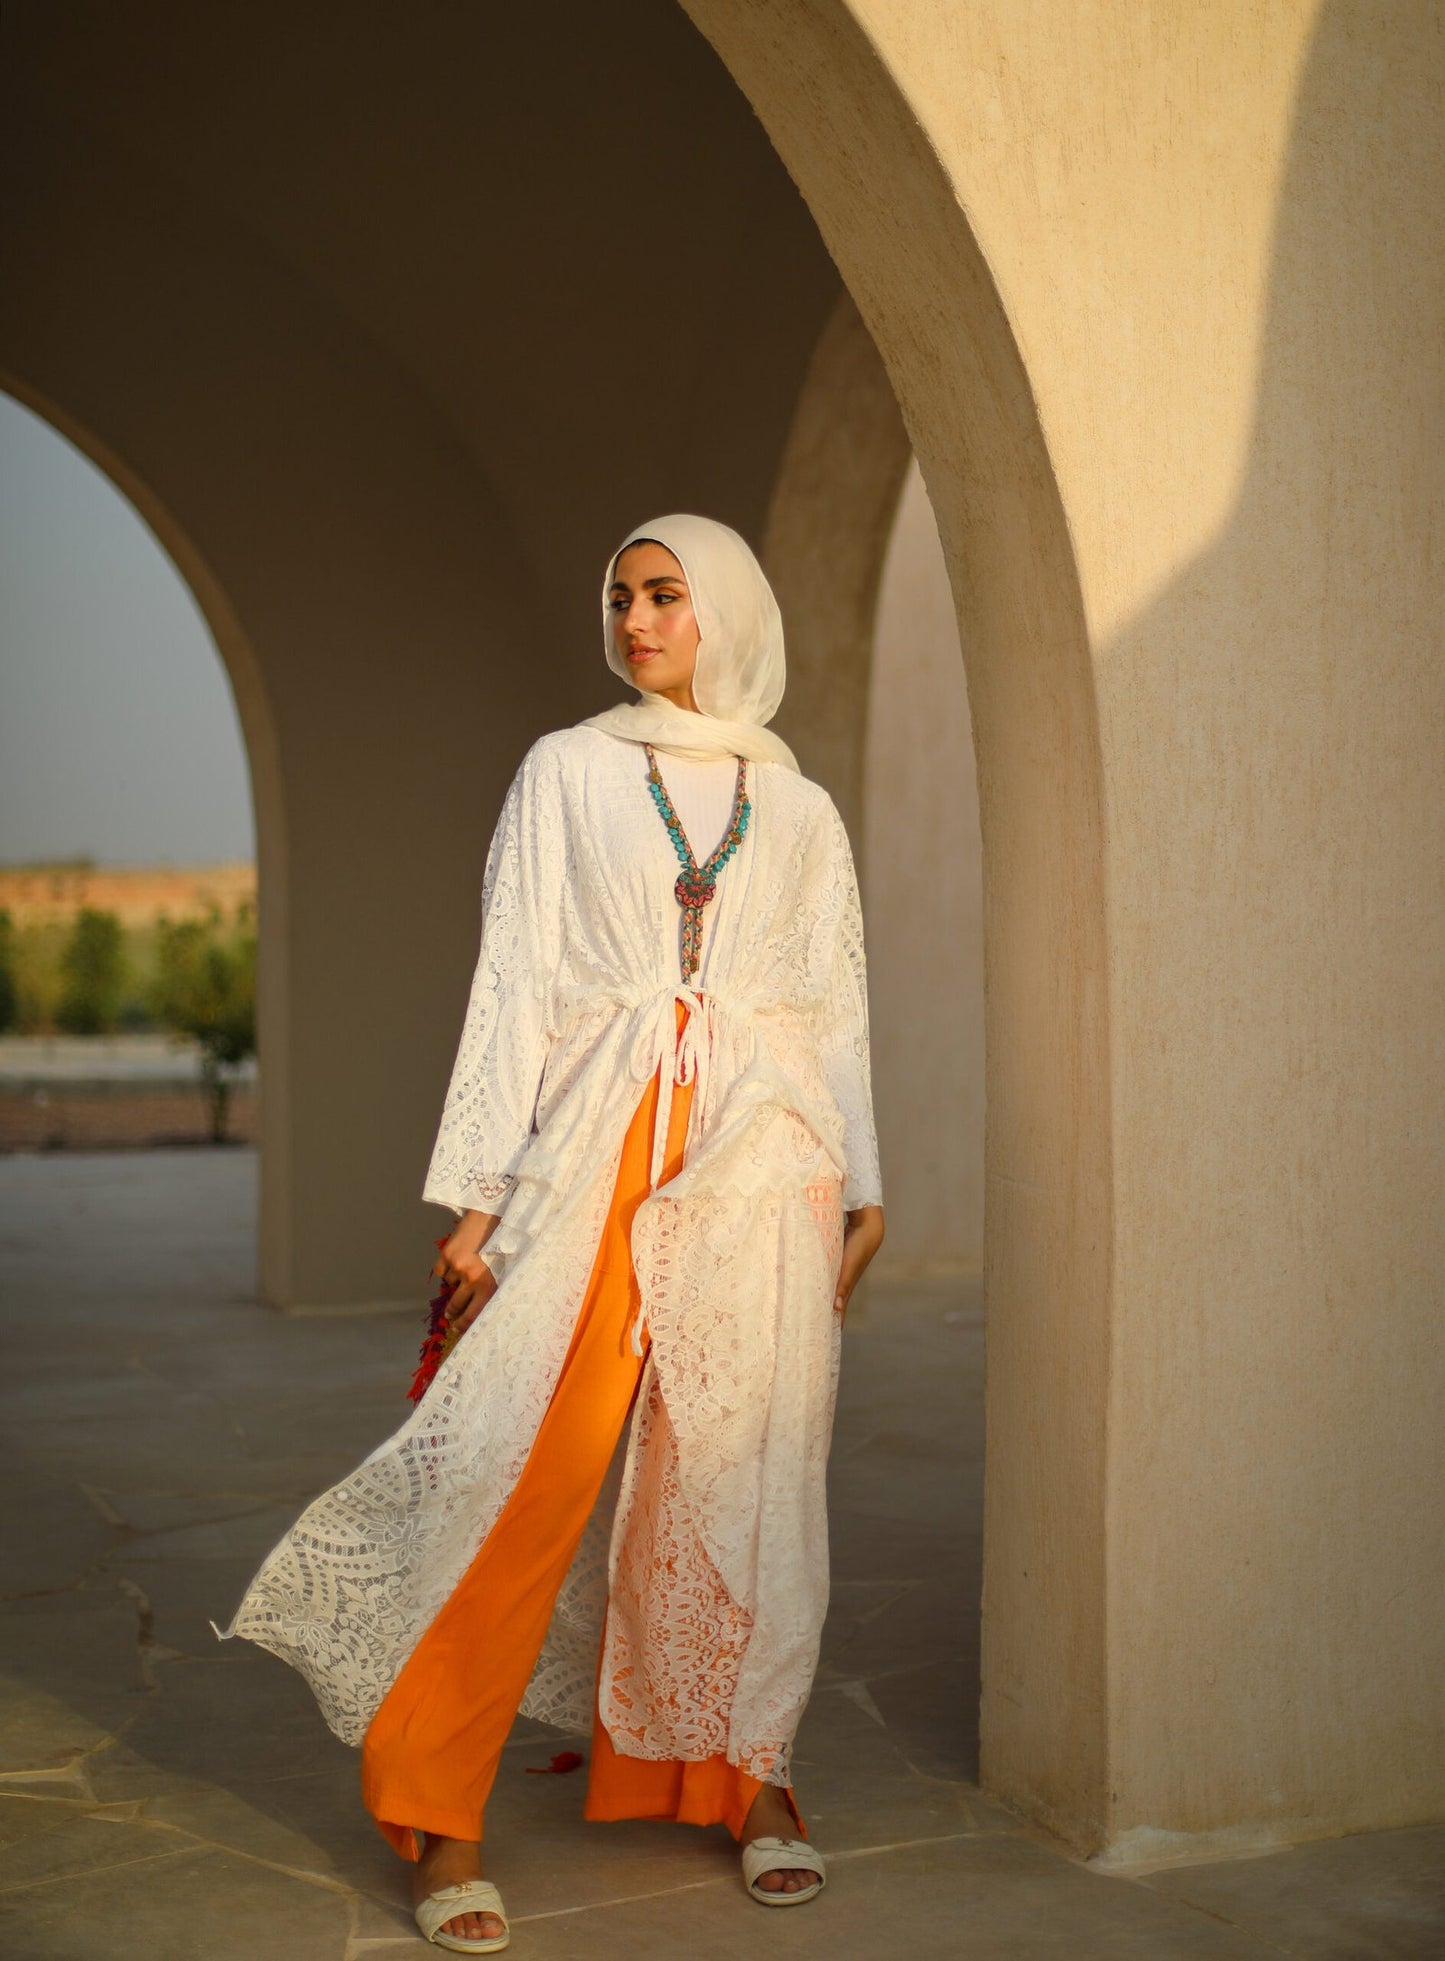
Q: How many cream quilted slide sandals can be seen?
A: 2